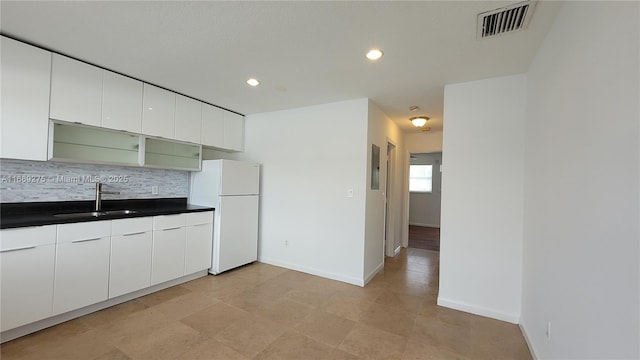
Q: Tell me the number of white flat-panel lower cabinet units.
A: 5